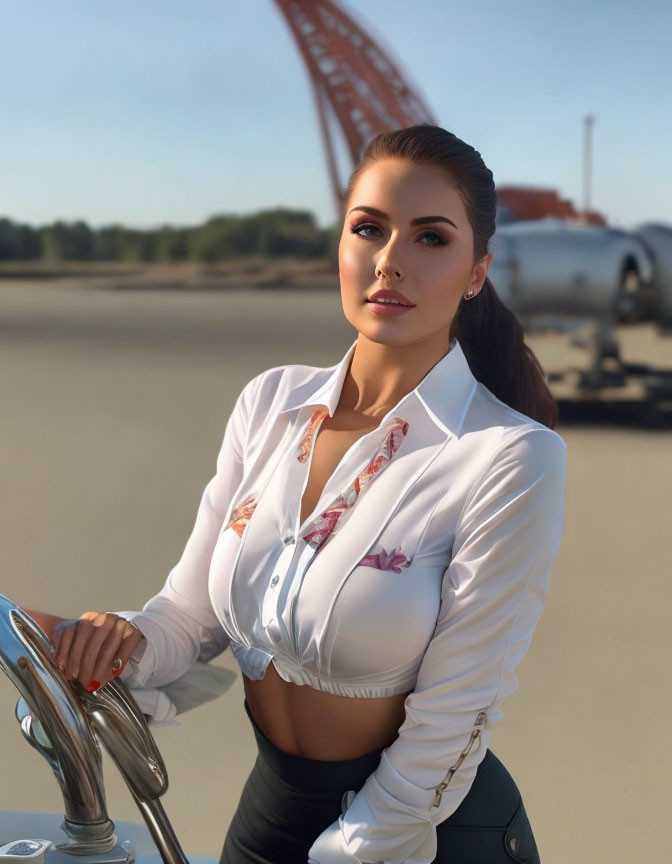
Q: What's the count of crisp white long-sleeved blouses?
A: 1